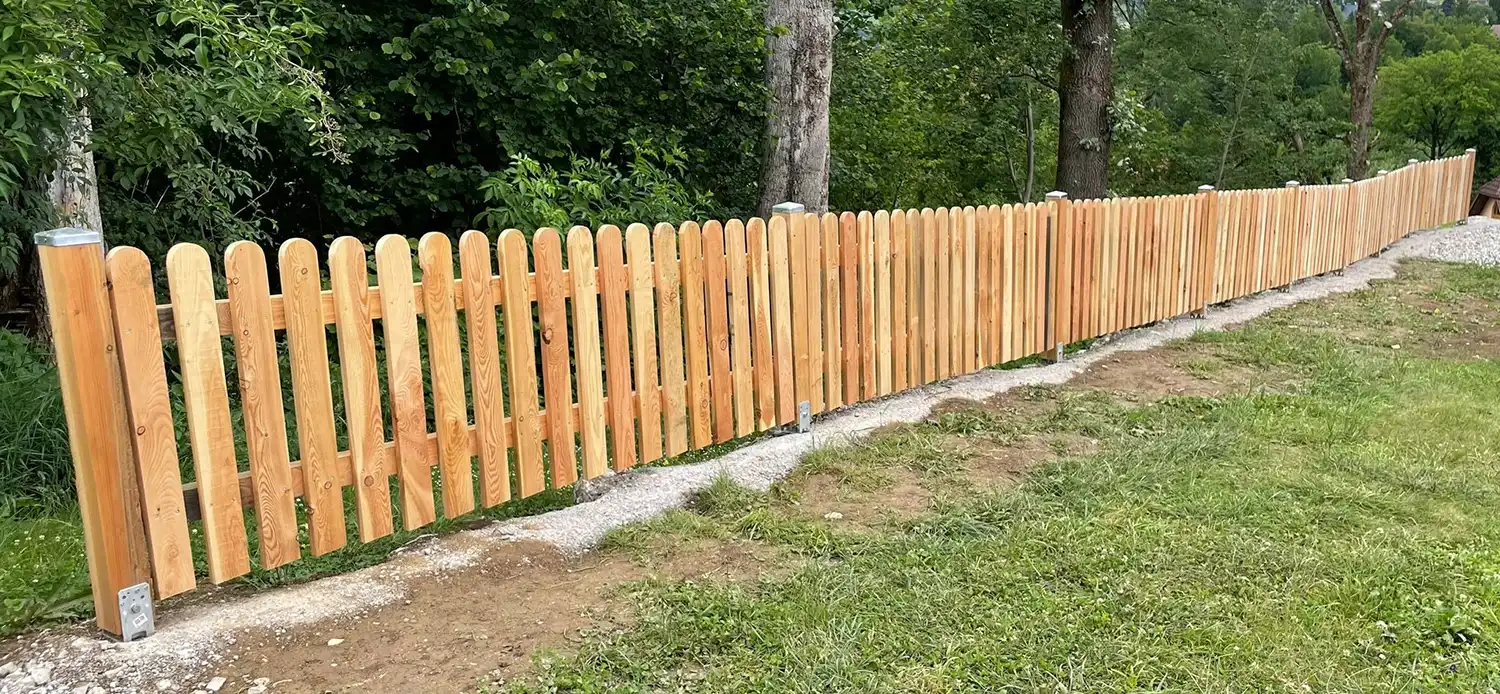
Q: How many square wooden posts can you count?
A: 9